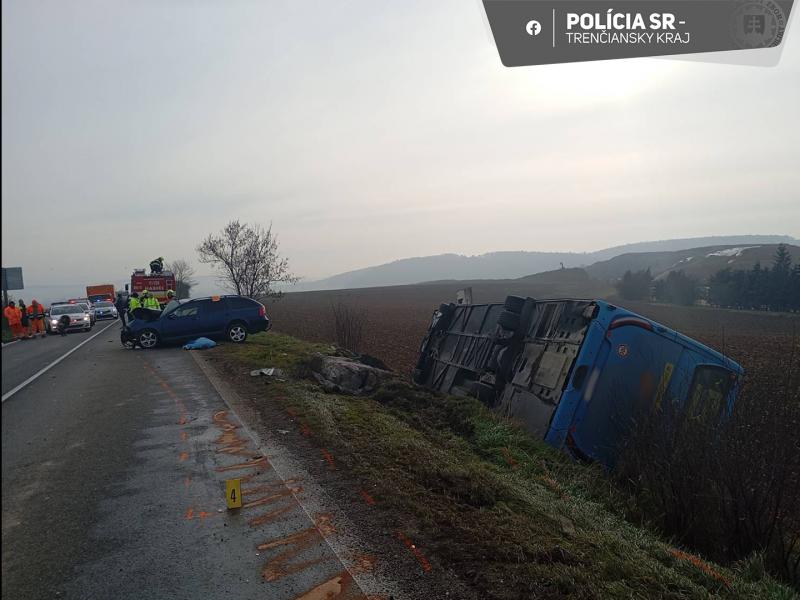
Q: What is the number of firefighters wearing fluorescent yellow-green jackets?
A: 2